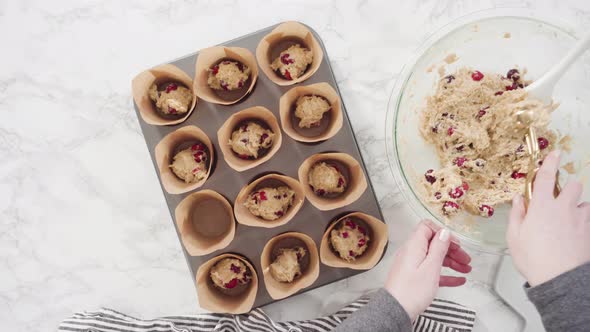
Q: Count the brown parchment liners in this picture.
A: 12